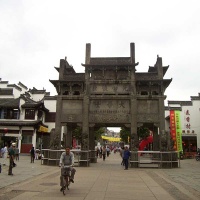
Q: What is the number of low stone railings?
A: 2